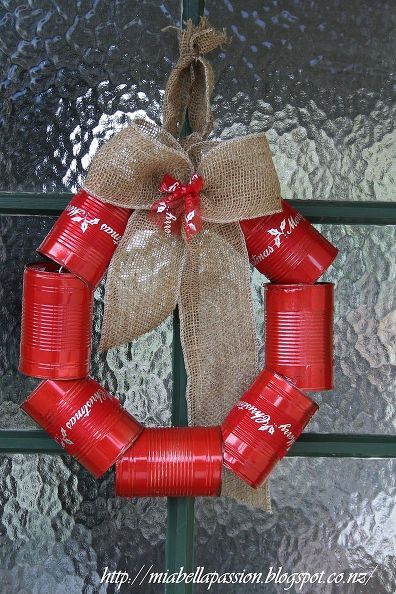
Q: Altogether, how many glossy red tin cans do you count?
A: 7